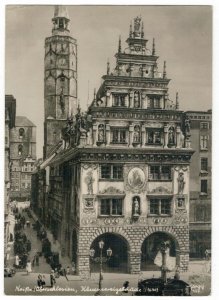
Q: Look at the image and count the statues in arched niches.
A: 5